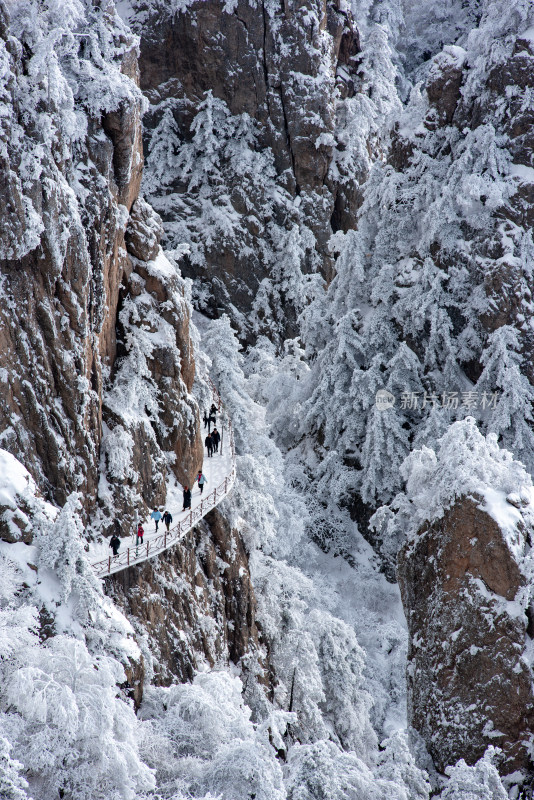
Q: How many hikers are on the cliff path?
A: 10